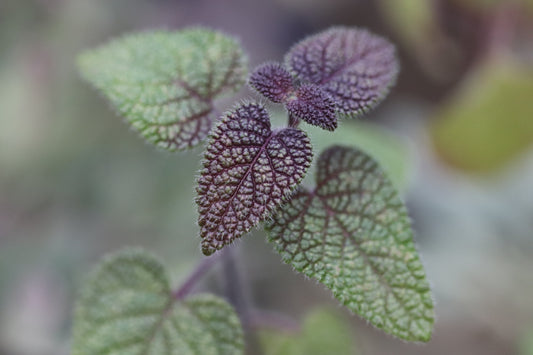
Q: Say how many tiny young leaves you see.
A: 2